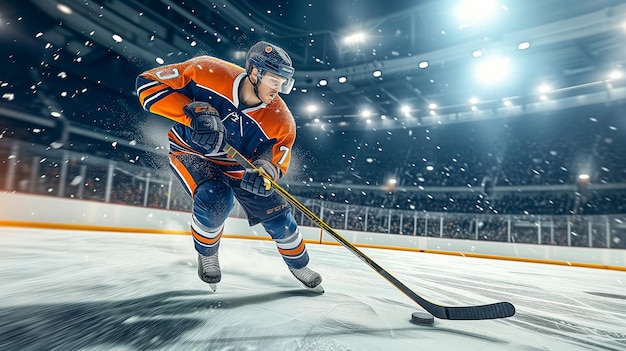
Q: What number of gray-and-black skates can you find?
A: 2